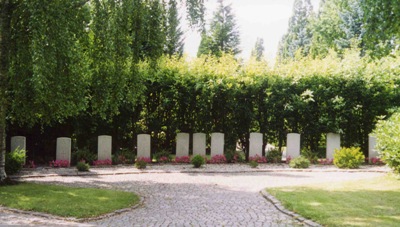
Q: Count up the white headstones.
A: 11